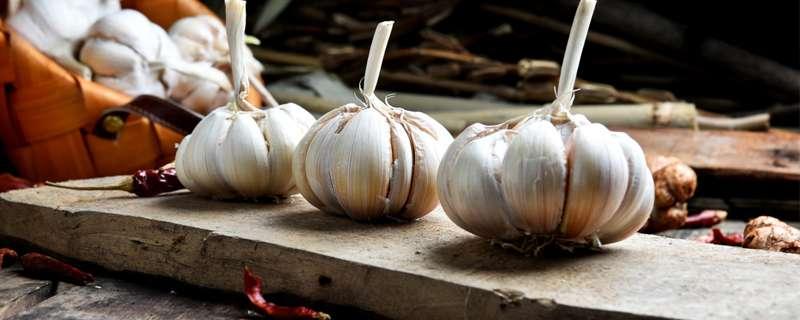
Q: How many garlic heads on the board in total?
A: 3